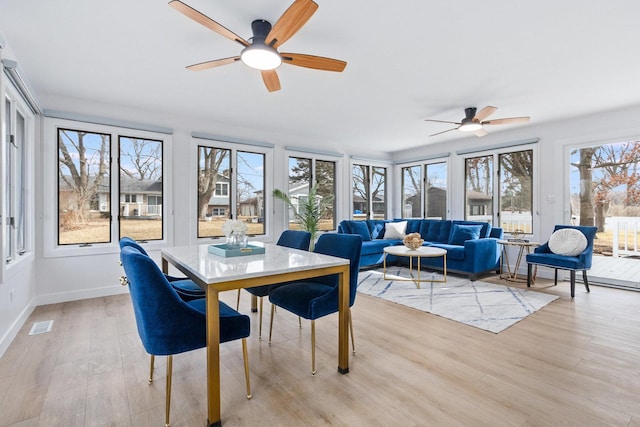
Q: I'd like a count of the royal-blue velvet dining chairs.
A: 4